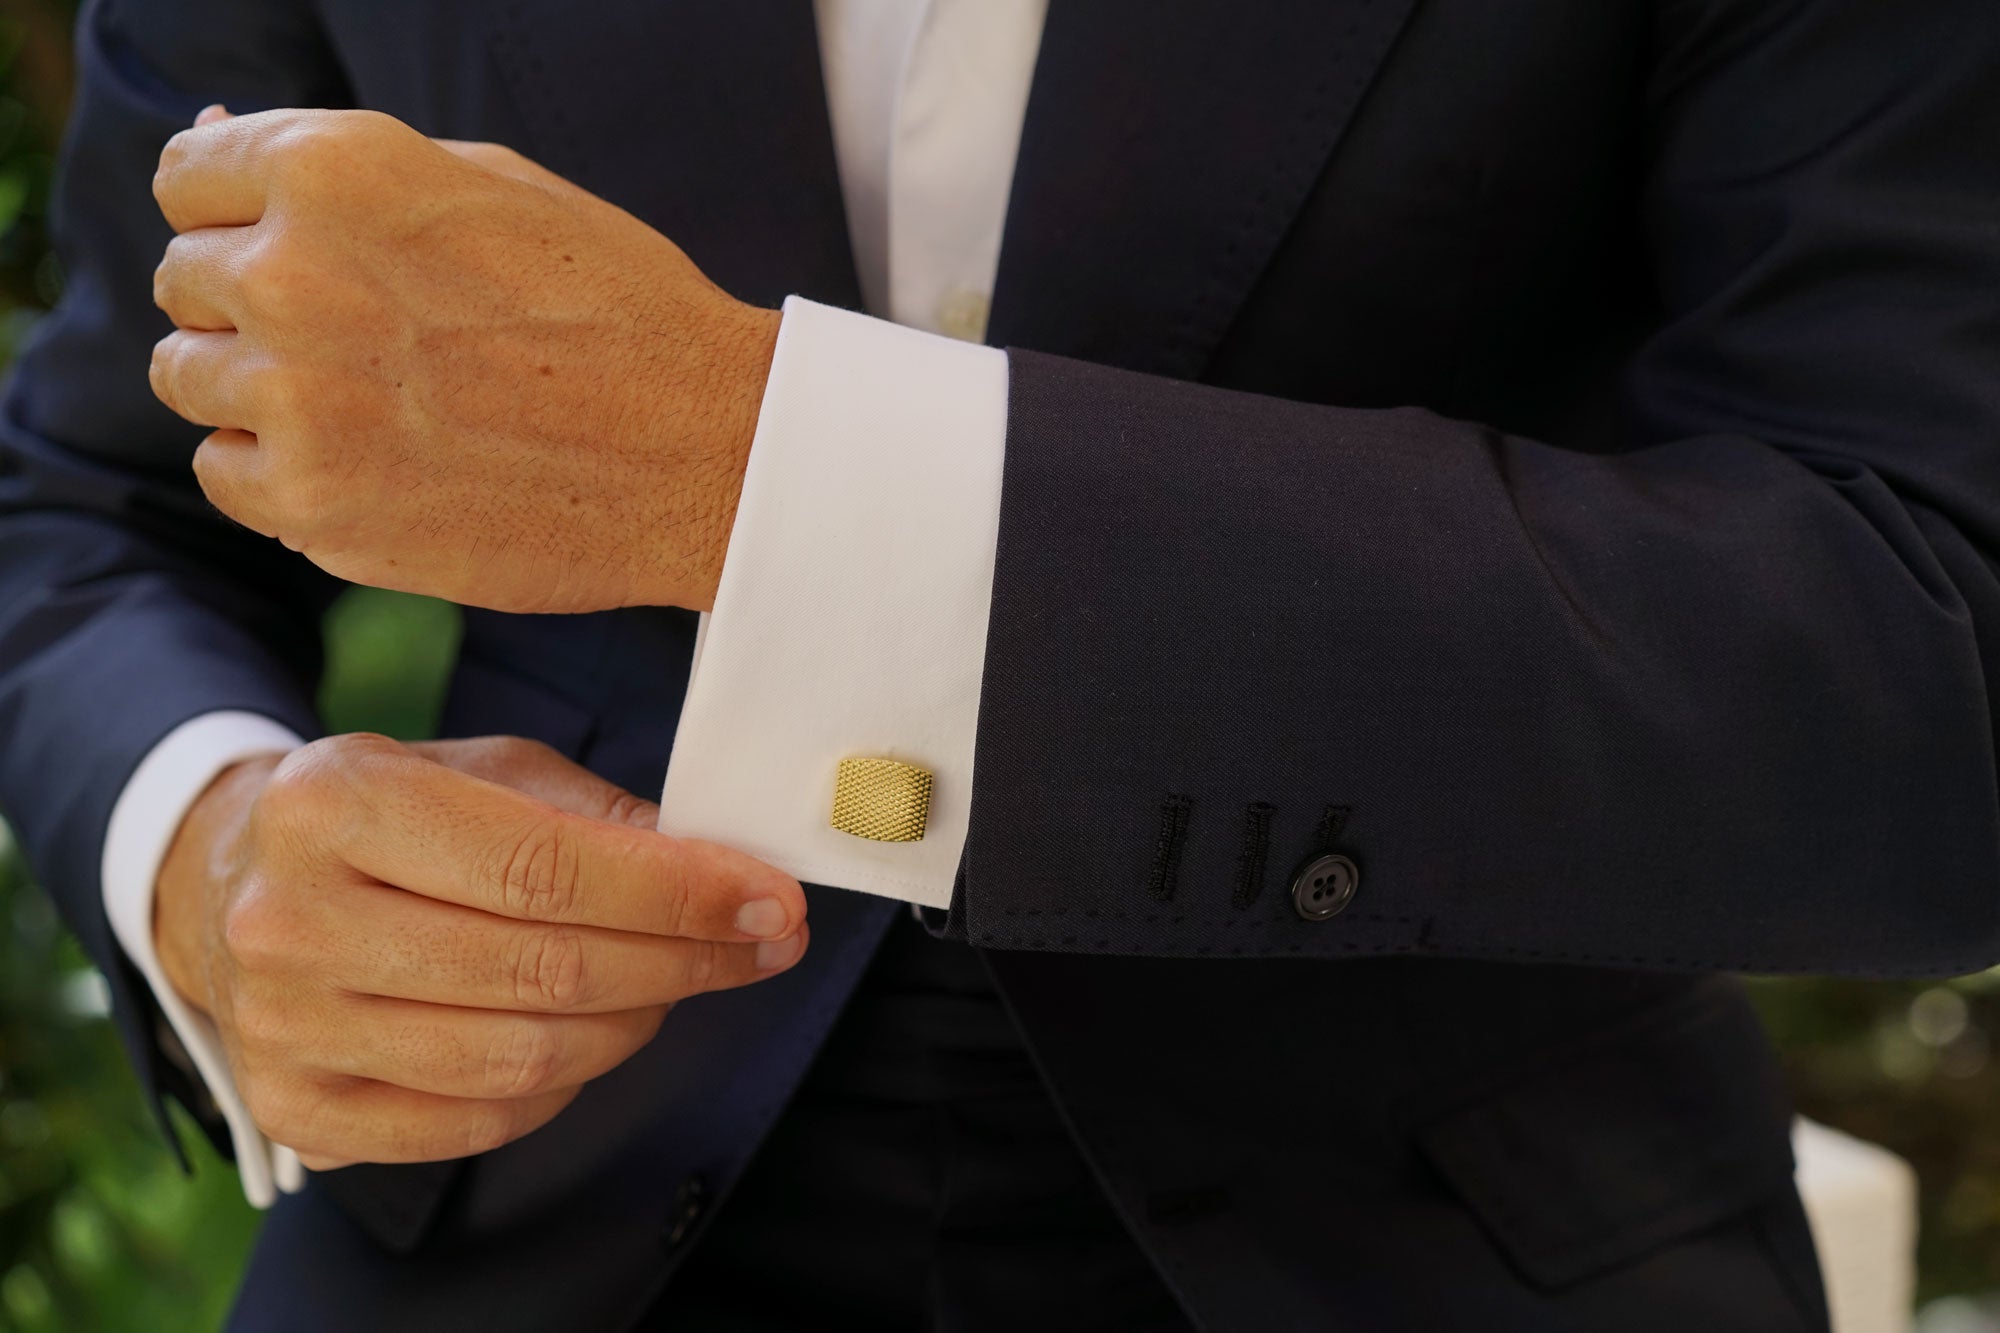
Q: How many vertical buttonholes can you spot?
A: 3